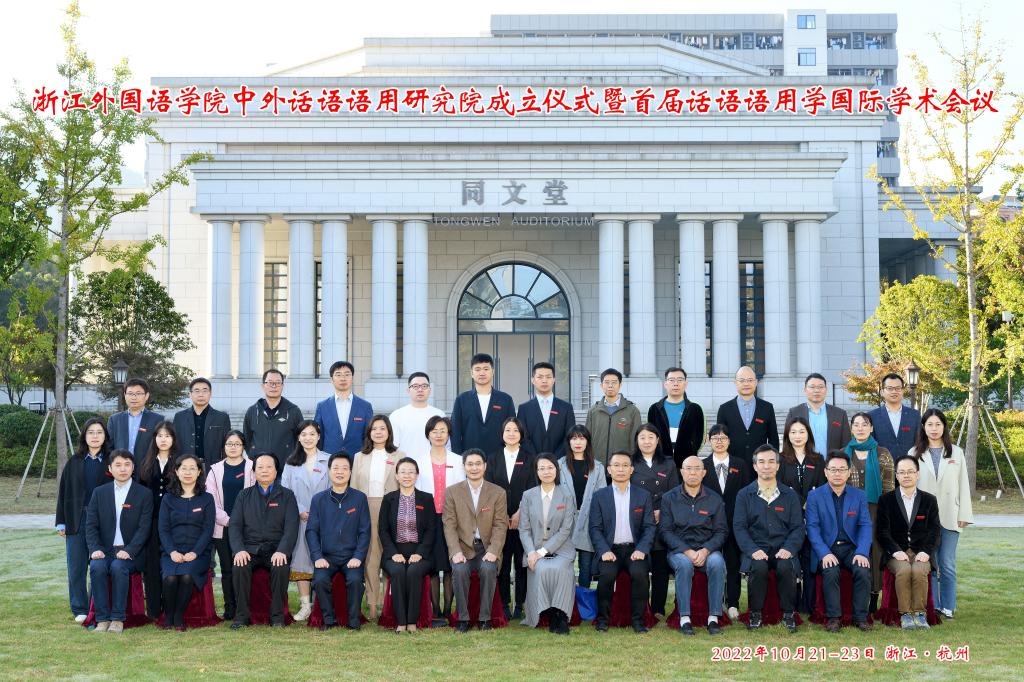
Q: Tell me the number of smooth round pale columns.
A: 12